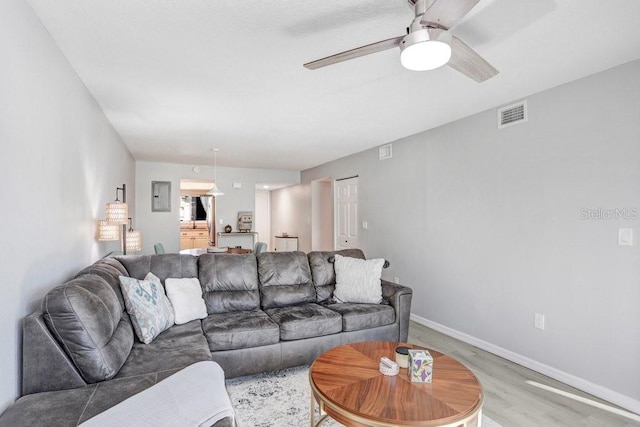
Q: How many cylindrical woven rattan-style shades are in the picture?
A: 3